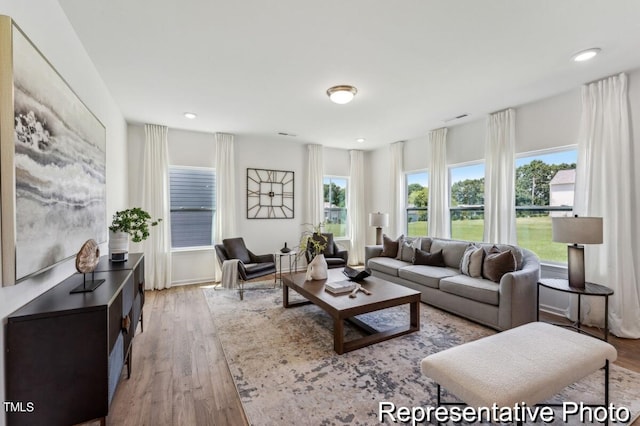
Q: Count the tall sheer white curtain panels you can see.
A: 8